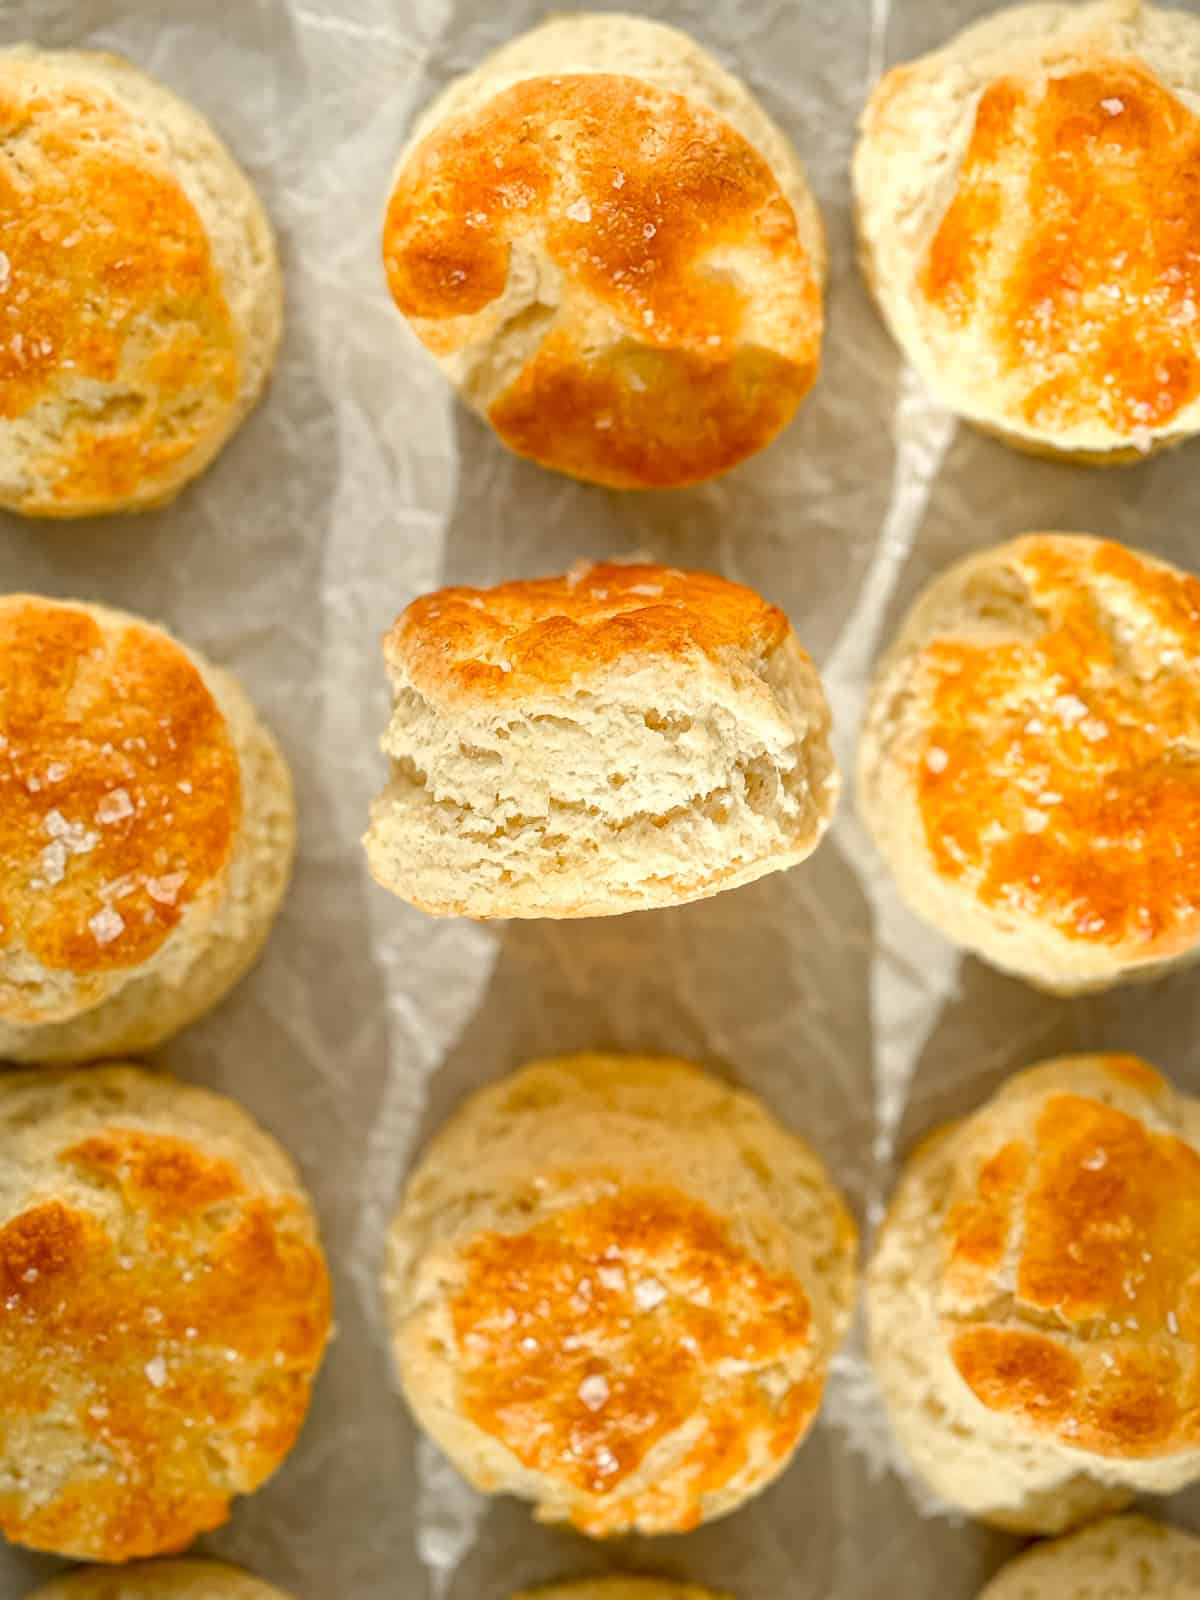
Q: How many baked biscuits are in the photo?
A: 12